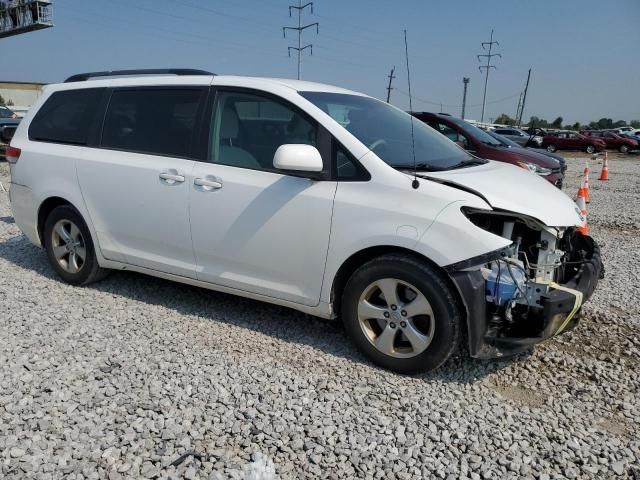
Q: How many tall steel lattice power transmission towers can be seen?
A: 2